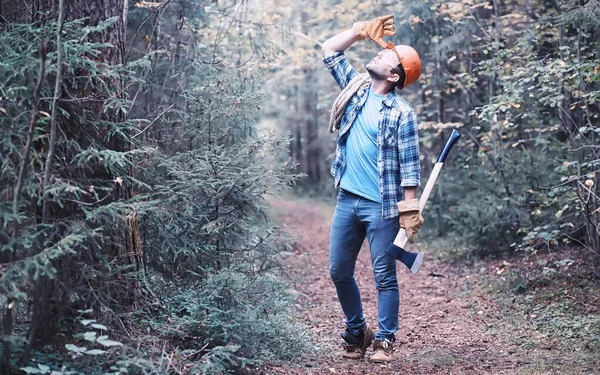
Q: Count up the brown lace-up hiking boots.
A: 2